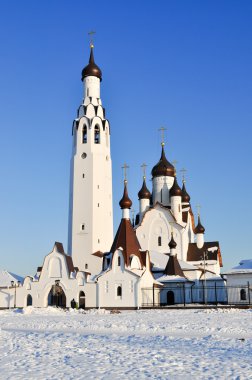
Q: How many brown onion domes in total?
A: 8